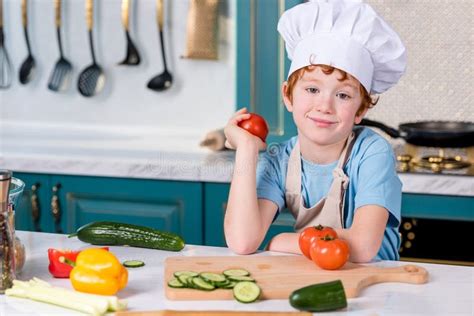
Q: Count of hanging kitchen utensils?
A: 6